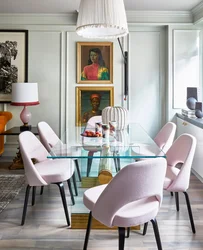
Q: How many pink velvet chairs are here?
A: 6